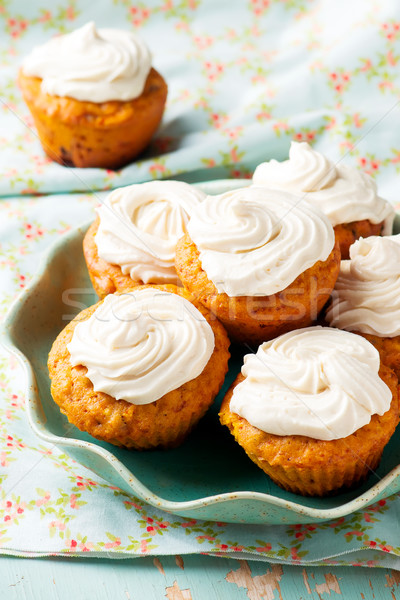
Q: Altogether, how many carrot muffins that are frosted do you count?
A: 7